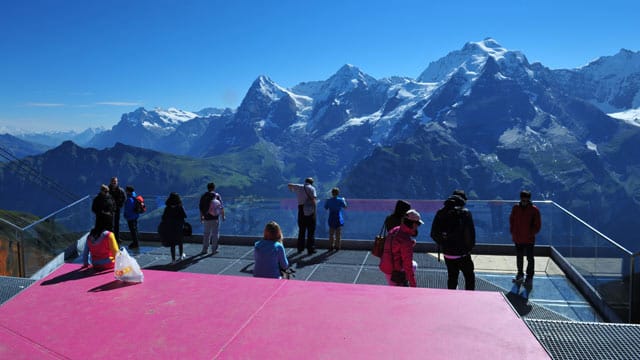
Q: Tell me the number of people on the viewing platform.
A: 13